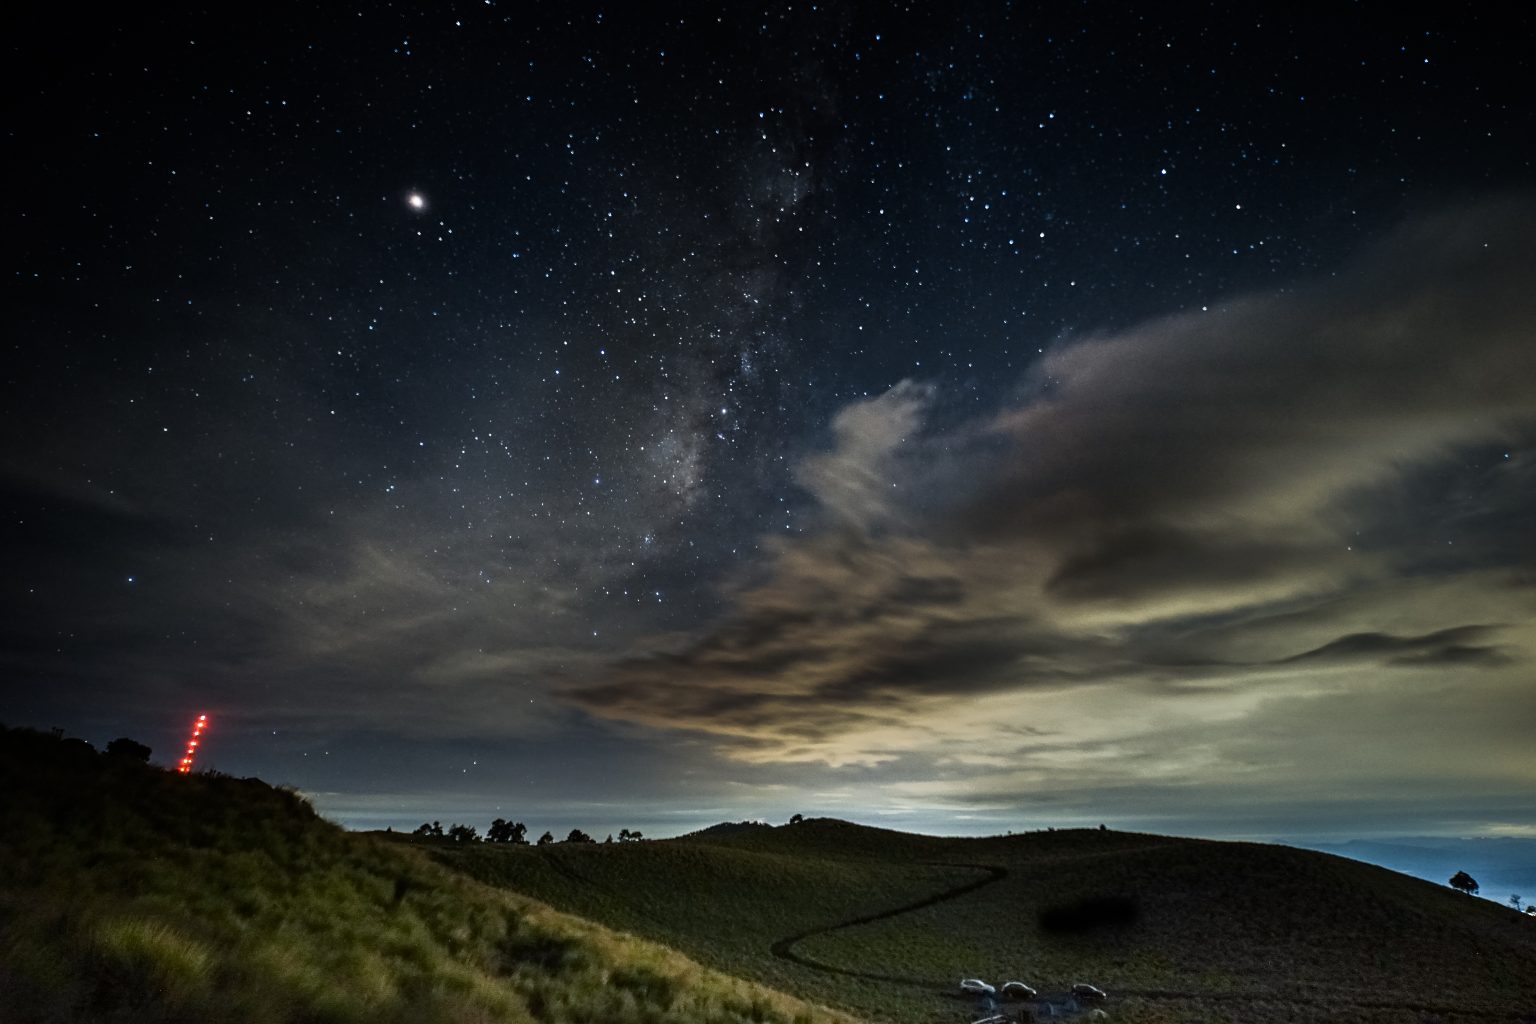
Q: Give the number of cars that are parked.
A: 3